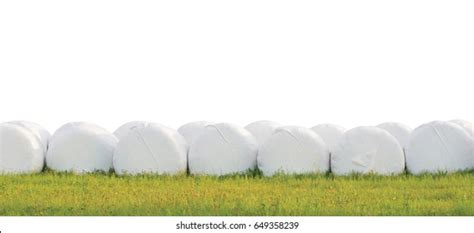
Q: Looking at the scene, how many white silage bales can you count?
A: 14